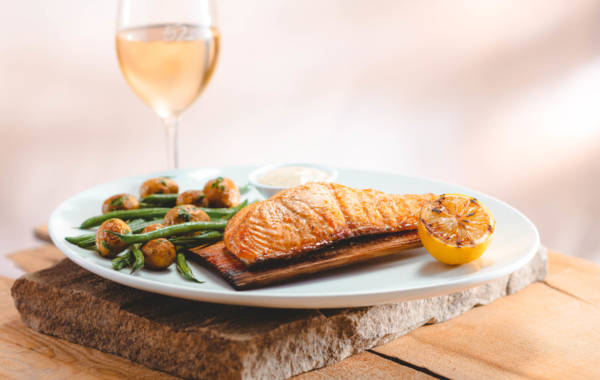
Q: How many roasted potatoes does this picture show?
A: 8